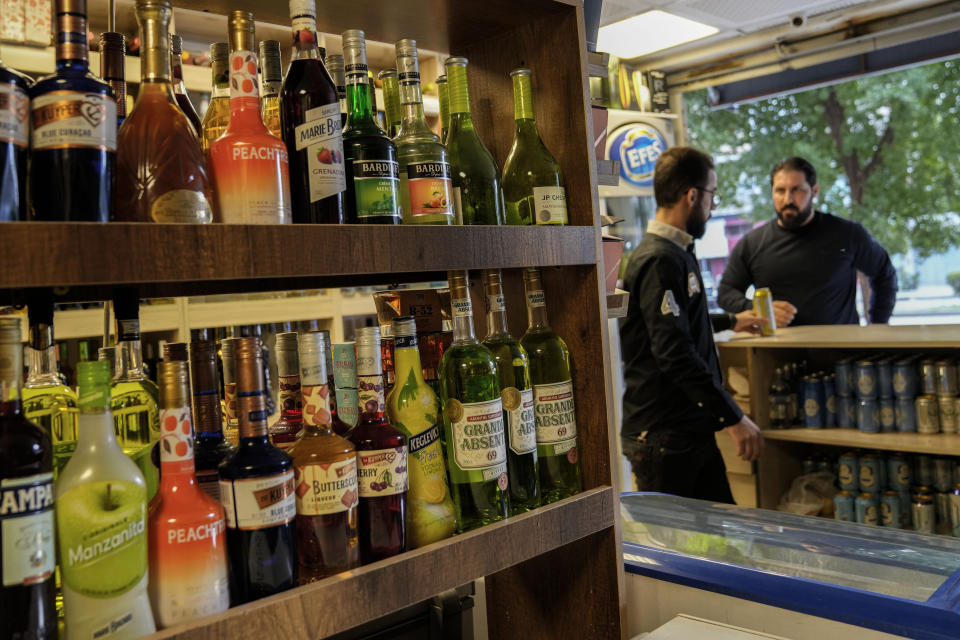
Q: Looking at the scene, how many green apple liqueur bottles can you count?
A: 1